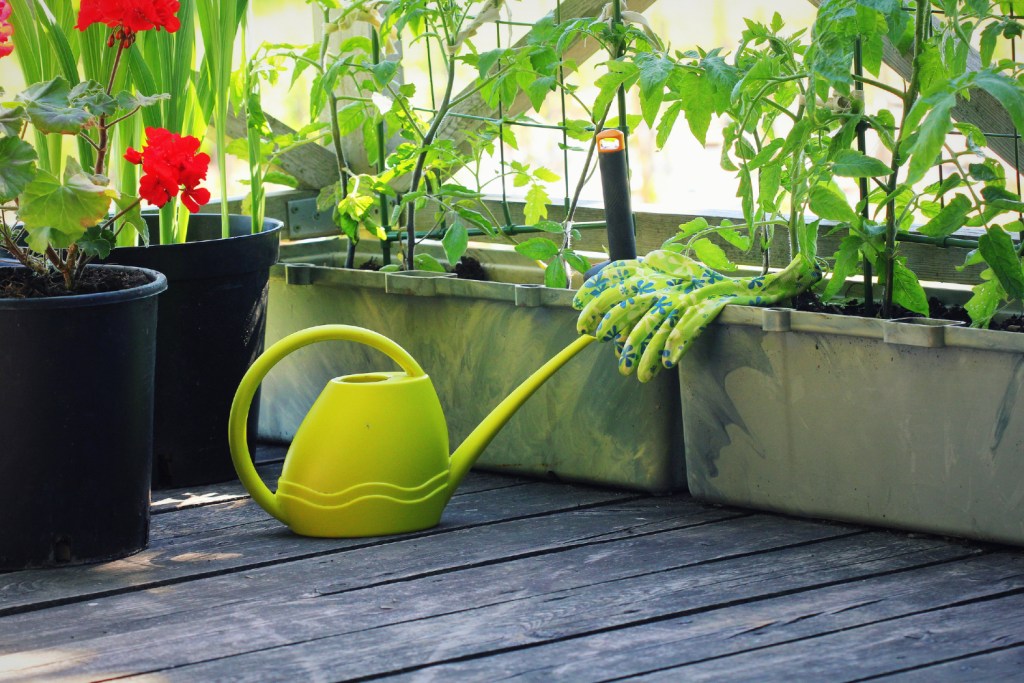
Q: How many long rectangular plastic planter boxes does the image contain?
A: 2